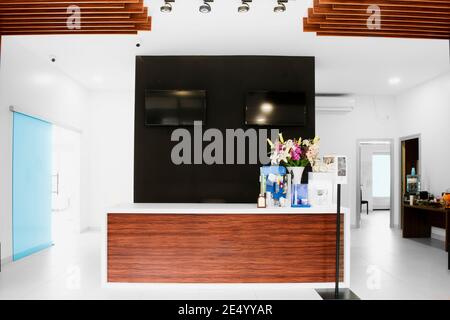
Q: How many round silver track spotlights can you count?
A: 4